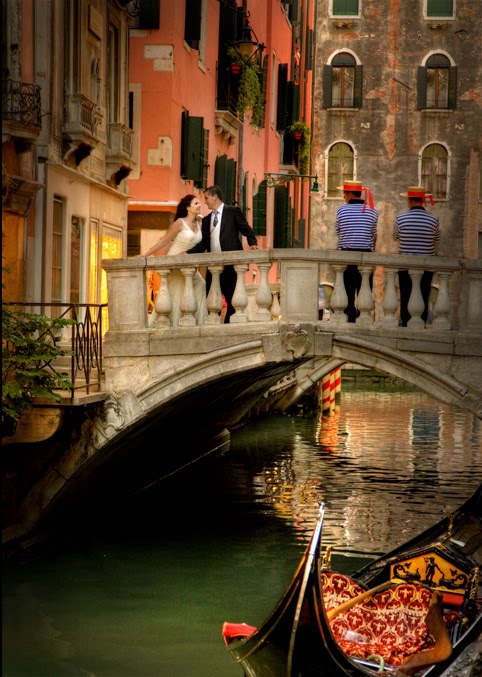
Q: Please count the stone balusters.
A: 10